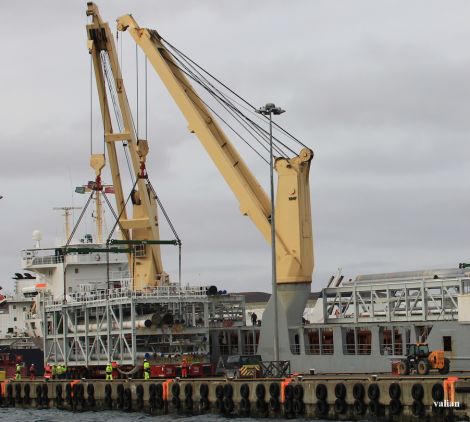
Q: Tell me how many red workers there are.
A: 3